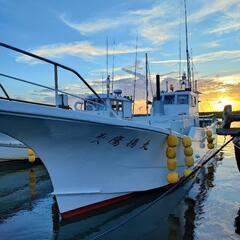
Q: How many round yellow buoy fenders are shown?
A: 13